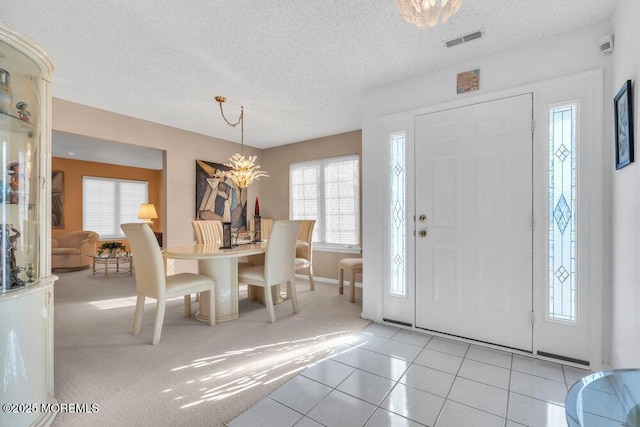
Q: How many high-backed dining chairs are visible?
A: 5